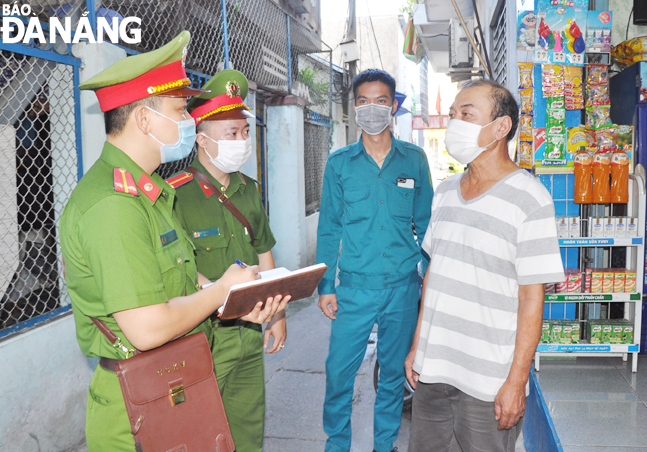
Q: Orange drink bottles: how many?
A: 3